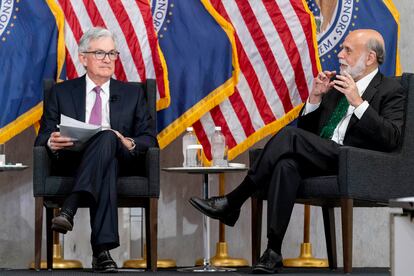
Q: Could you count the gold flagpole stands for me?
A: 4